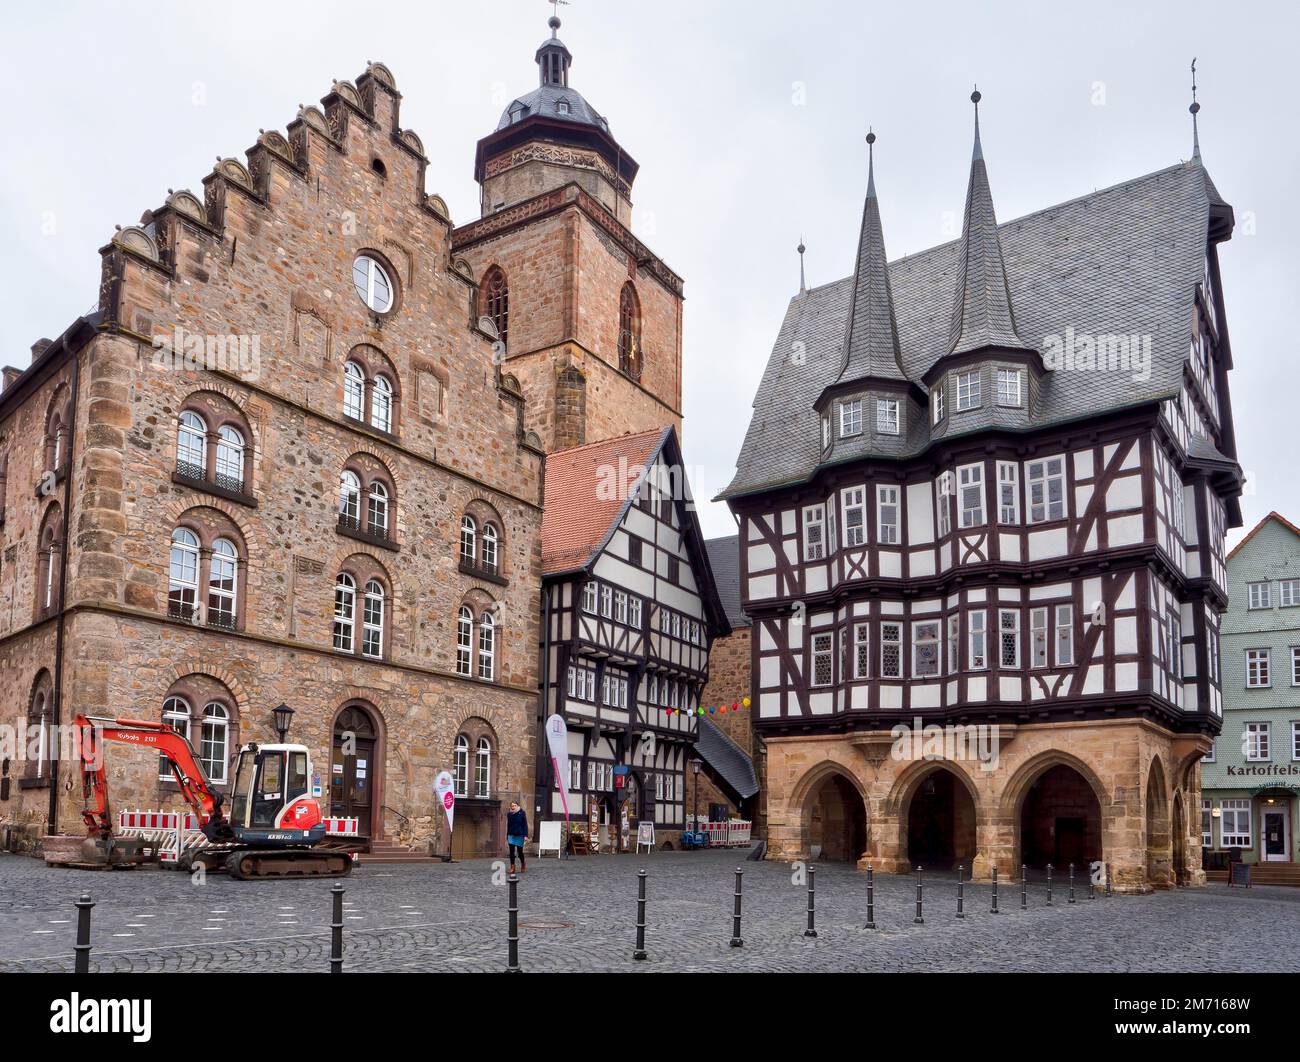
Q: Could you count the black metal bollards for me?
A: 15